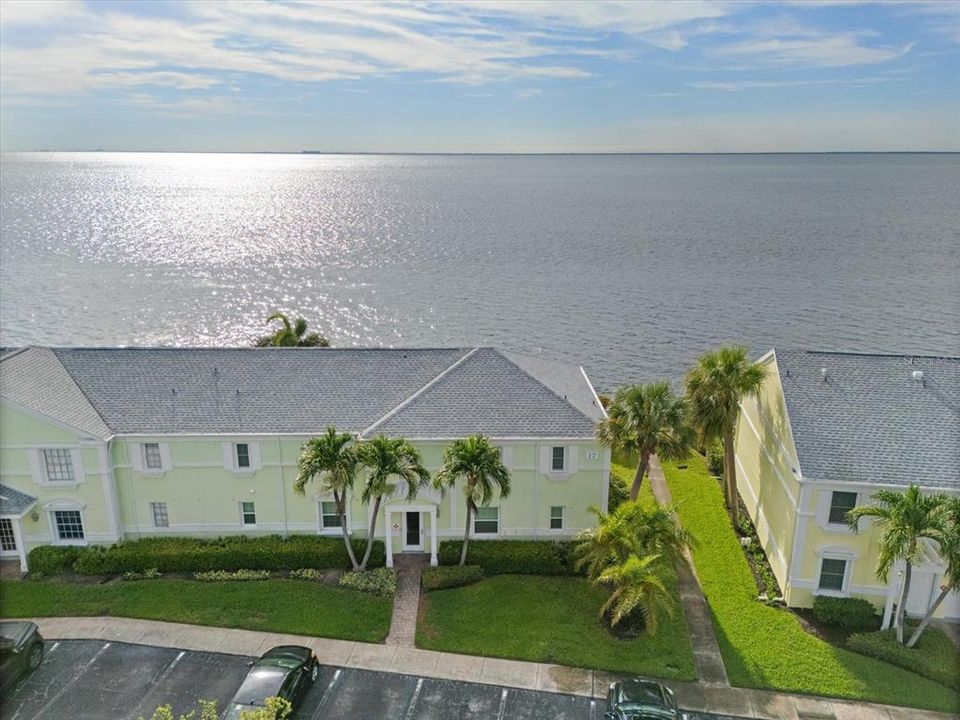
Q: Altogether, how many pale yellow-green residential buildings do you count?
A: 2